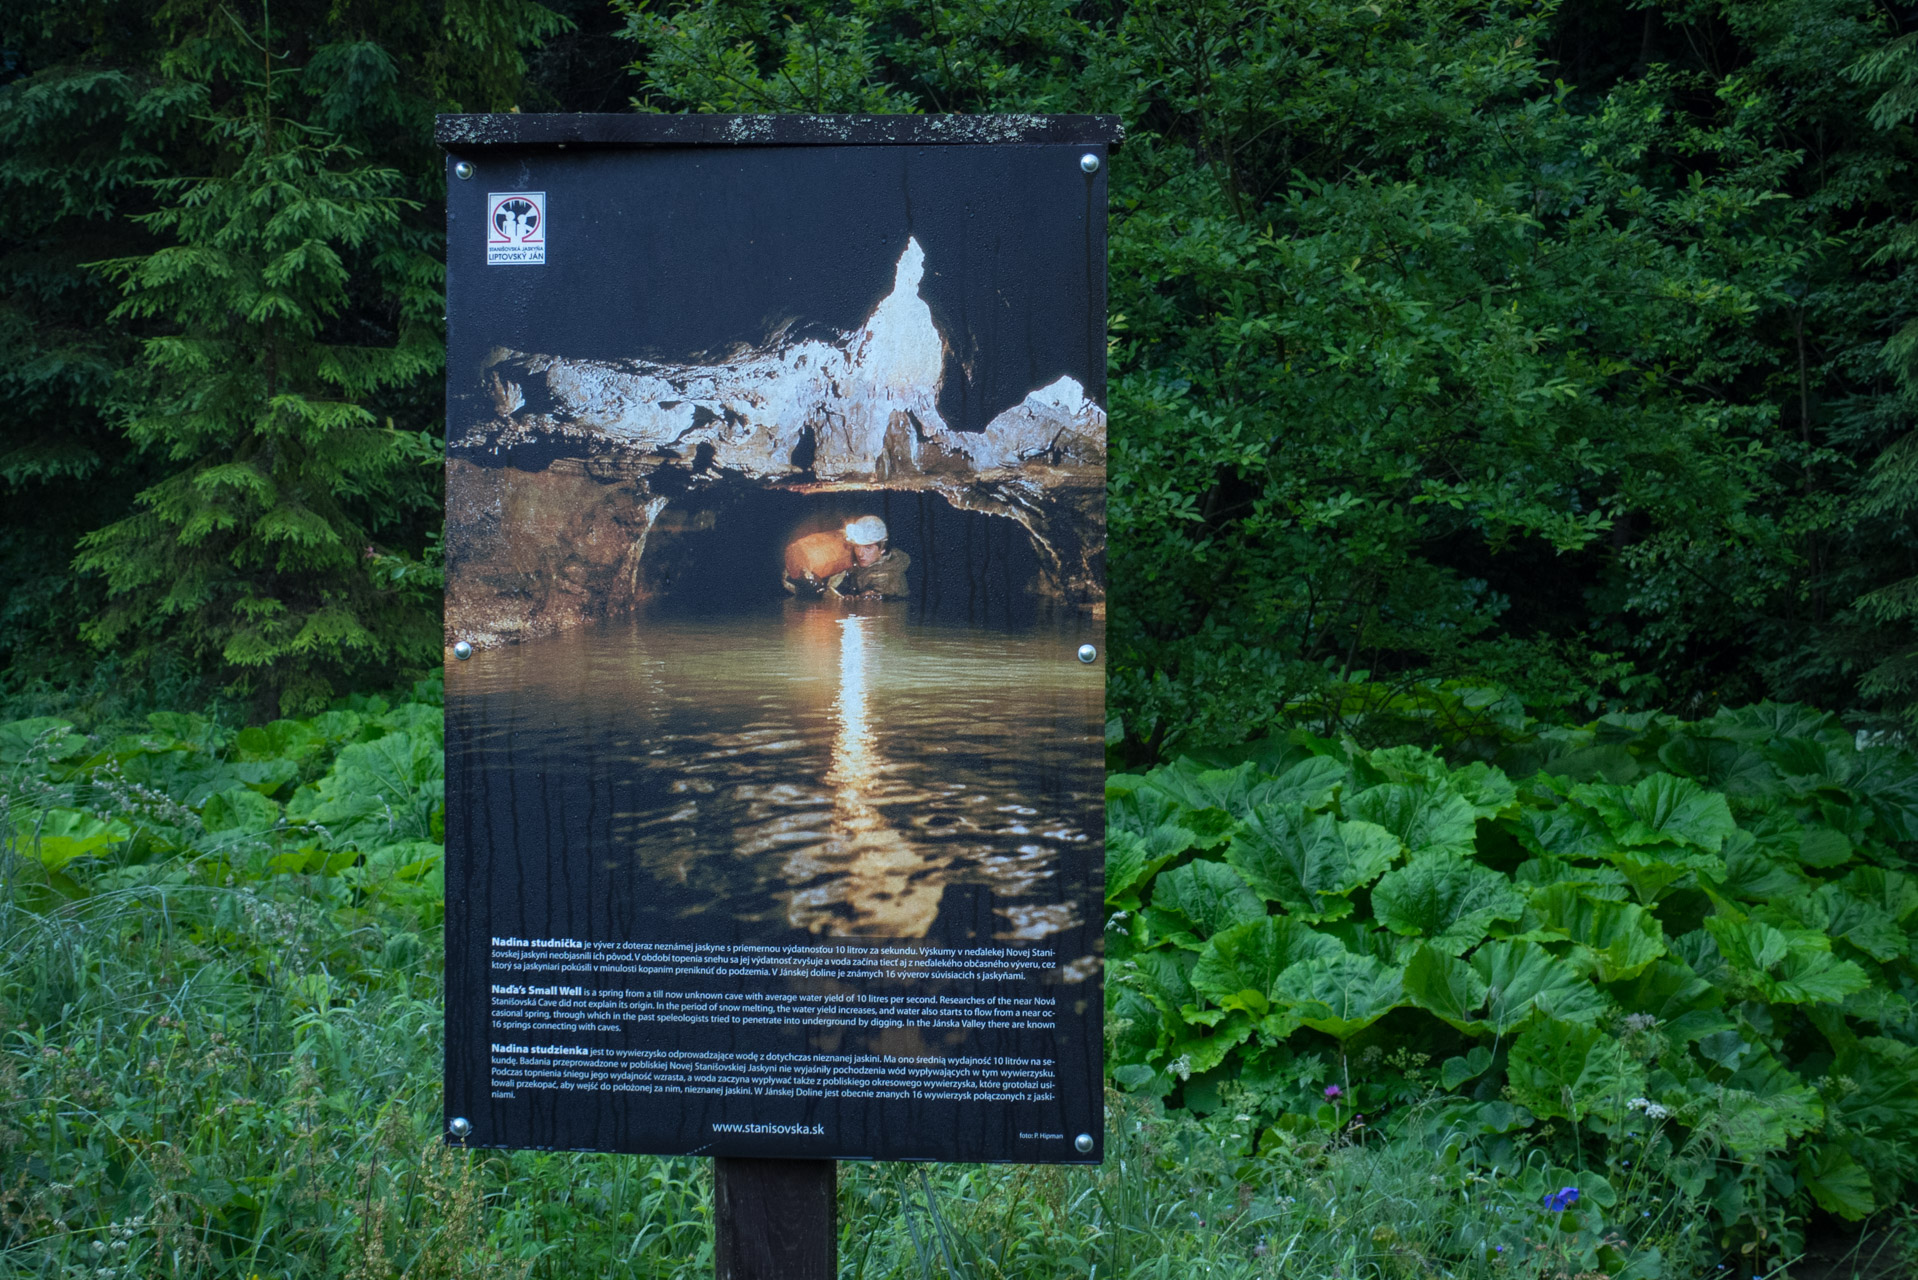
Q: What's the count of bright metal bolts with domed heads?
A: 6